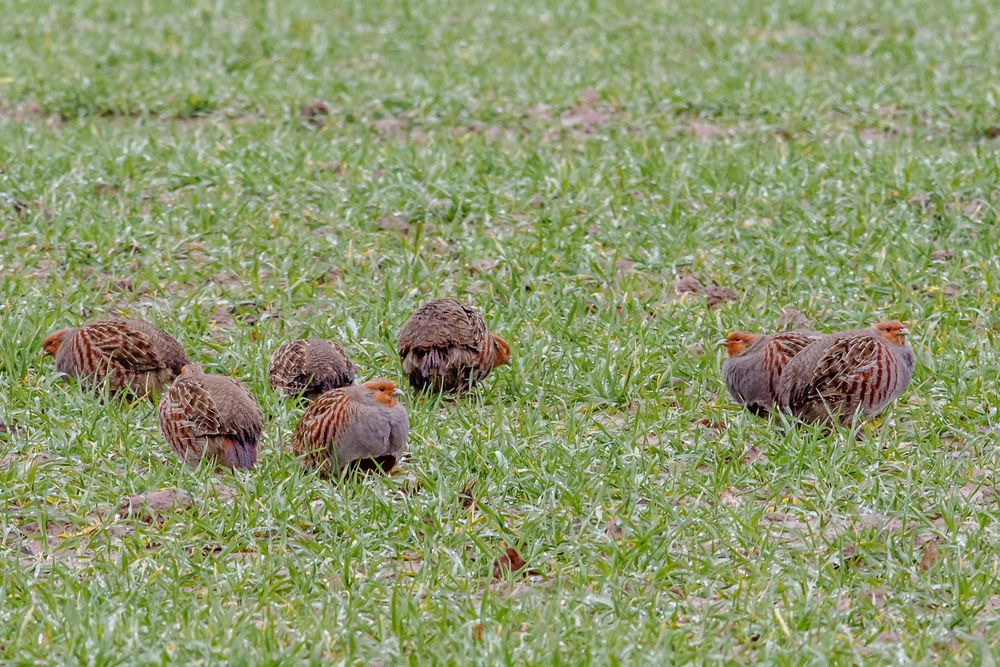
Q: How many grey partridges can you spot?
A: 7